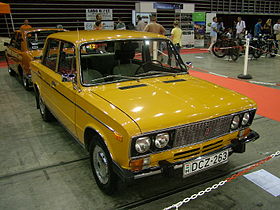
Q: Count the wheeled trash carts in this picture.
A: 0